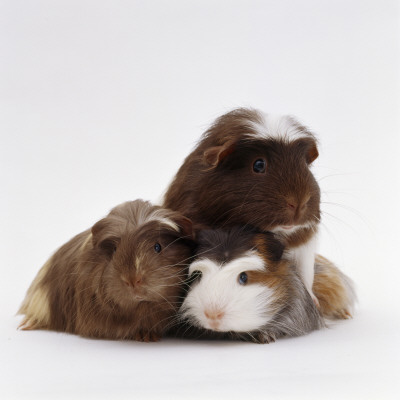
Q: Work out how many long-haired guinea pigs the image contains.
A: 3